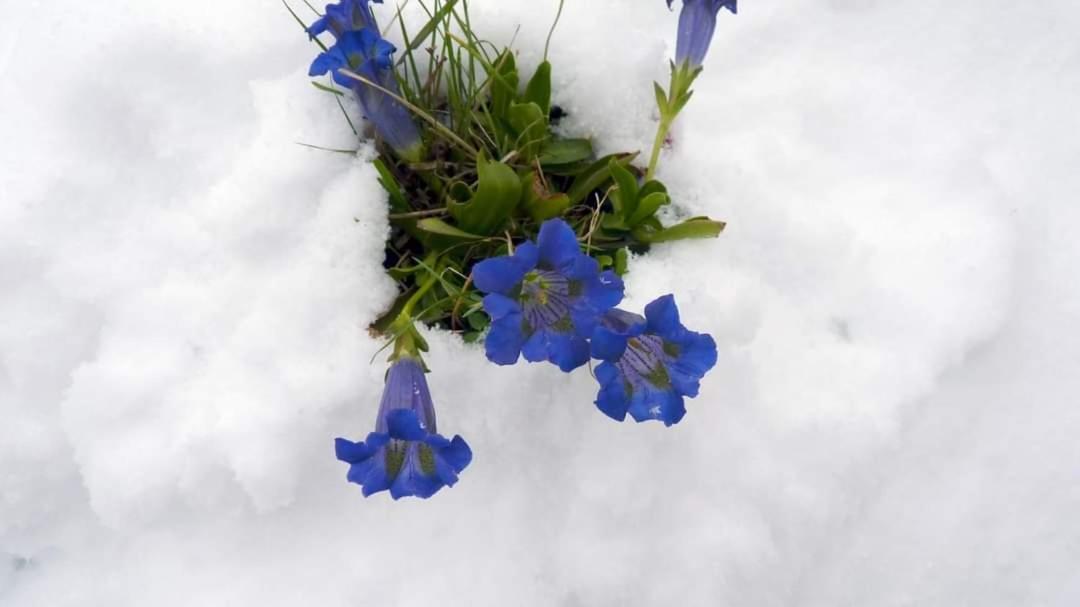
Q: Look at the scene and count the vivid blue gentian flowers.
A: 6